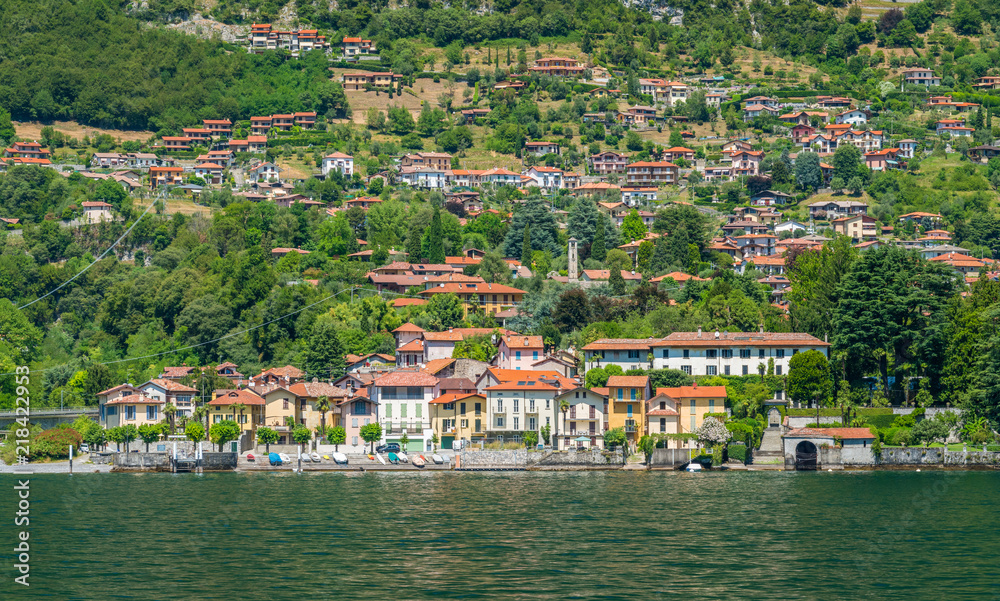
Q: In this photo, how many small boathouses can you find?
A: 1